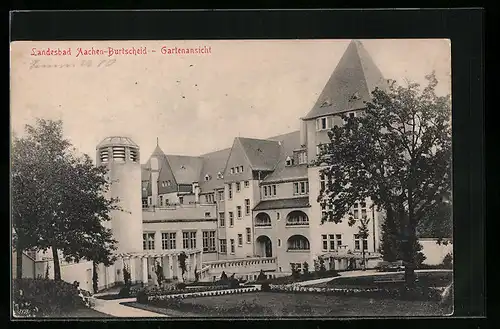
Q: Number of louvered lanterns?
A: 1